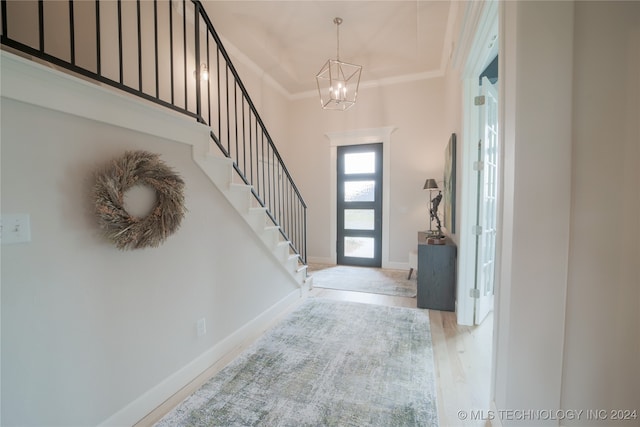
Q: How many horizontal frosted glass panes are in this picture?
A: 4